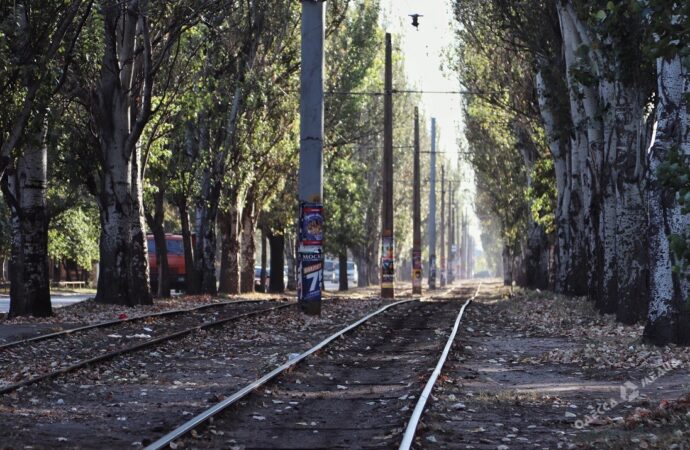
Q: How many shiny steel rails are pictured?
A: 2